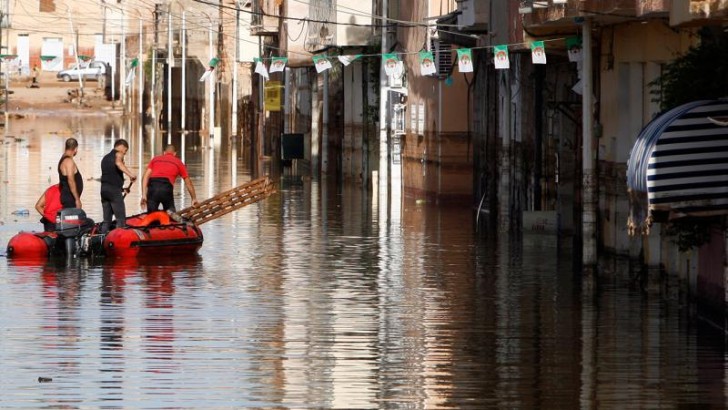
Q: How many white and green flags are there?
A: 15